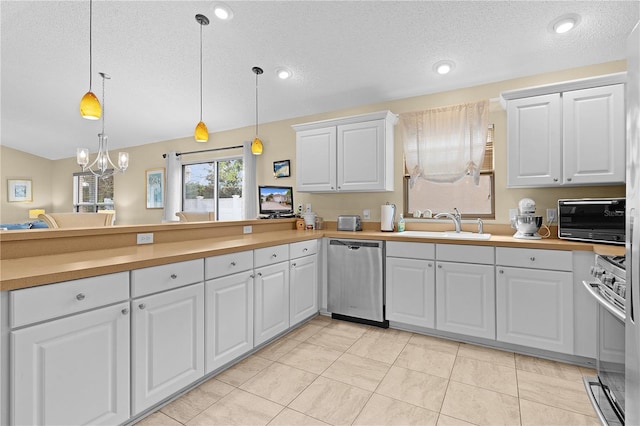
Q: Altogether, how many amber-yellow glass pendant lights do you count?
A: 3